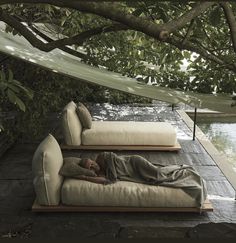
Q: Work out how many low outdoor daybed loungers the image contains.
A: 2